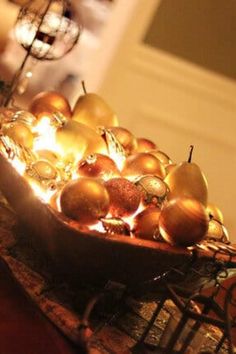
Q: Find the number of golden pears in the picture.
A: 2